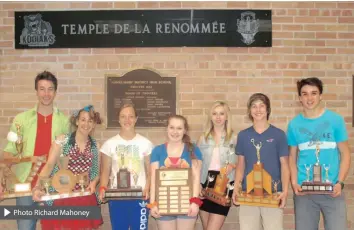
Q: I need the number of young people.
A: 7